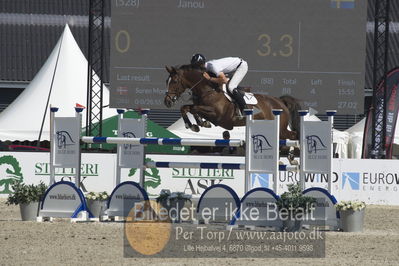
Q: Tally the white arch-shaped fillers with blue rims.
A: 5